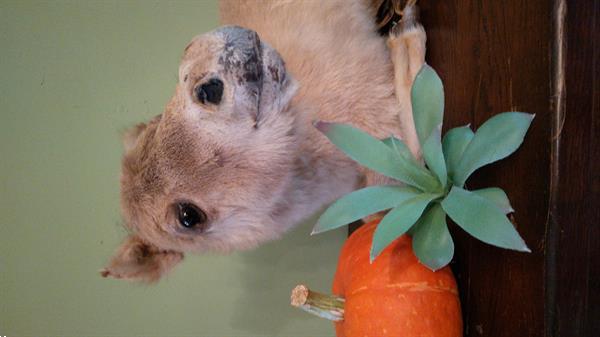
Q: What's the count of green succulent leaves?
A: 11